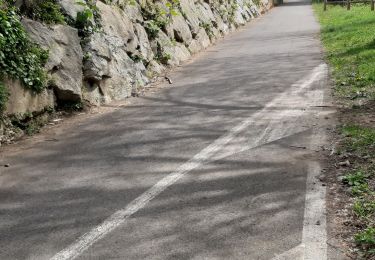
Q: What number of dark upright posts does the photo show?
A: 3